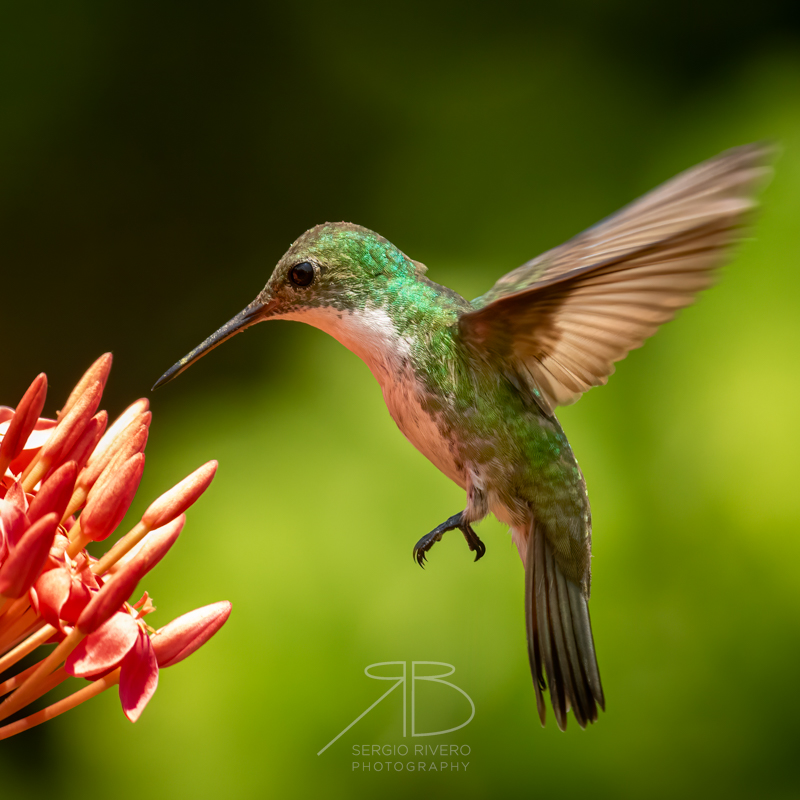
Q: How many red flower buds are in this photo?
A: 14